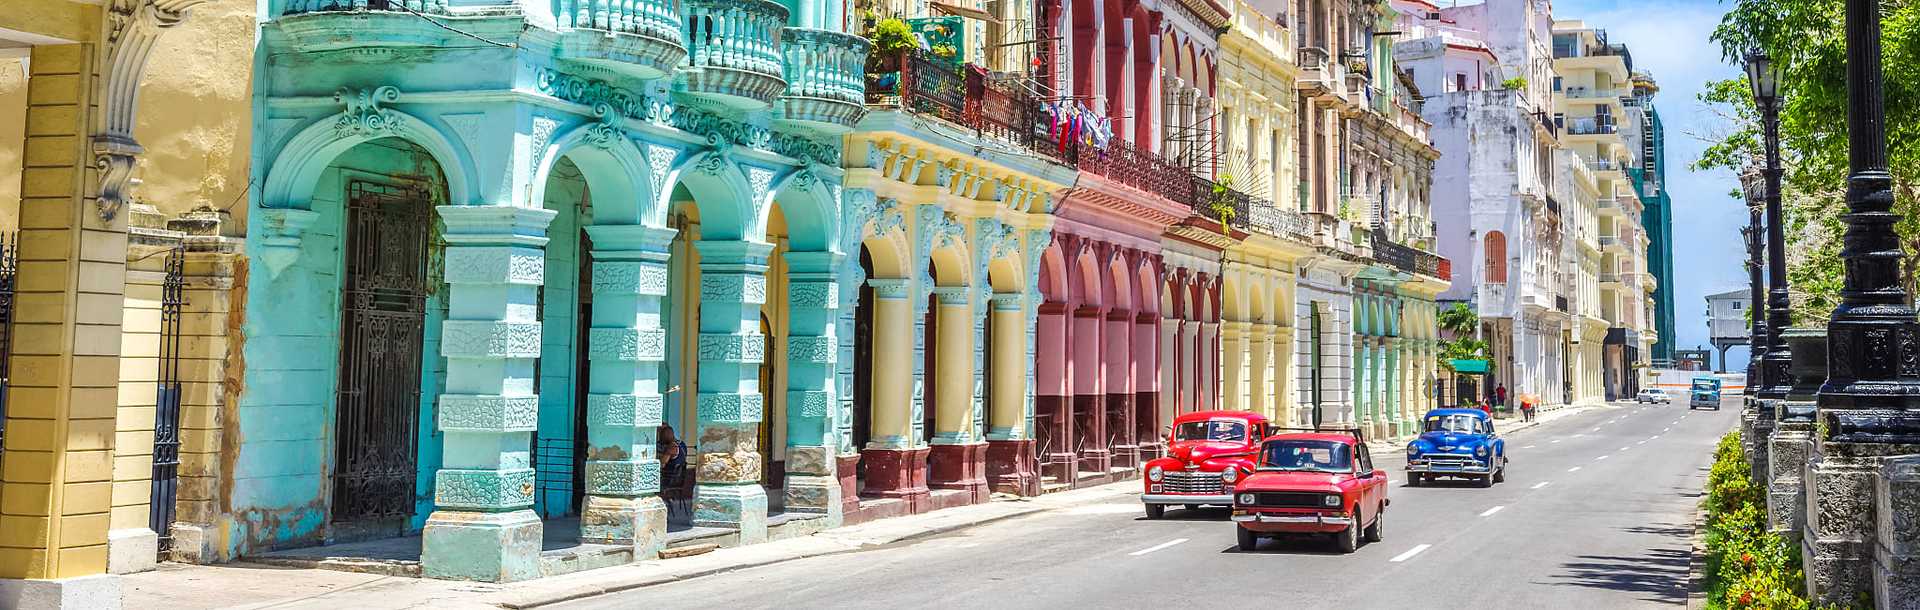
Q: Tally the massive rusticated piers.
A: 4